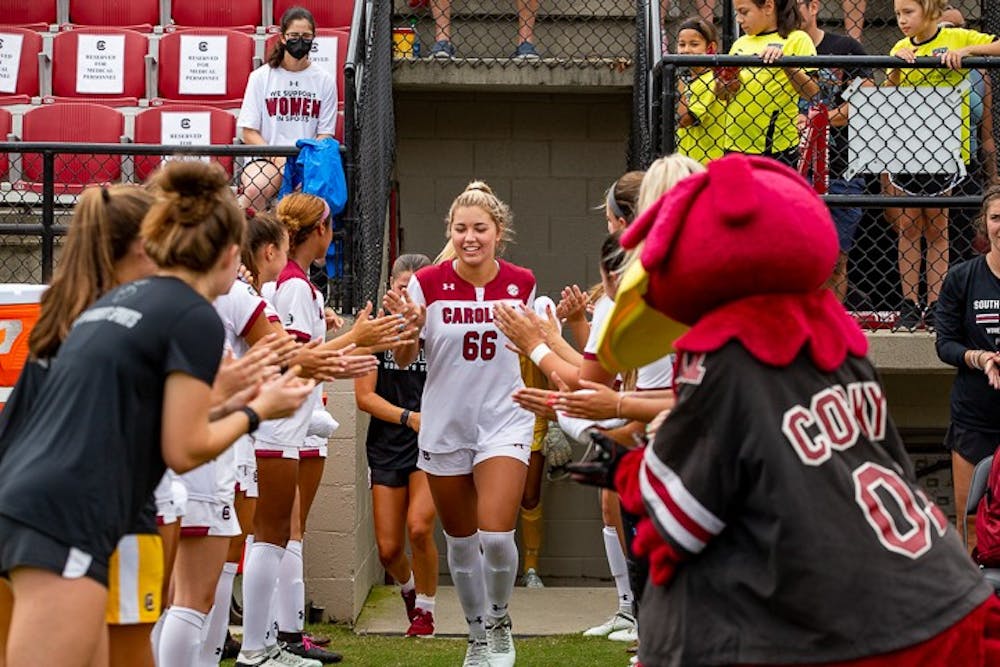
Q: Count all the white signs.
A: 6